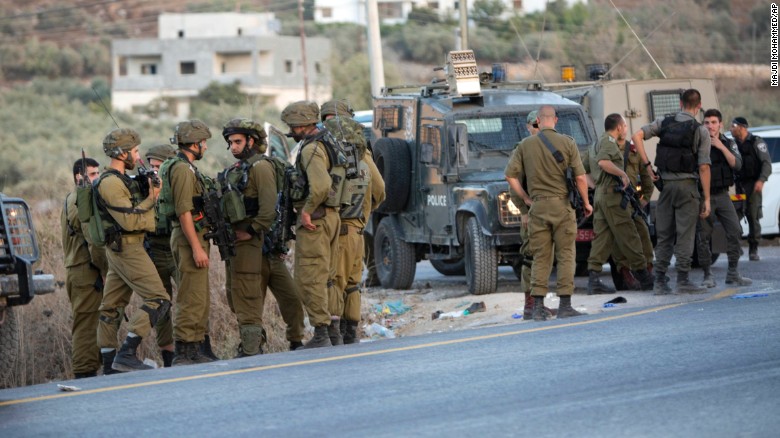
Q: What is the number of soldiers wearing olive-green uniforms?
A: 11